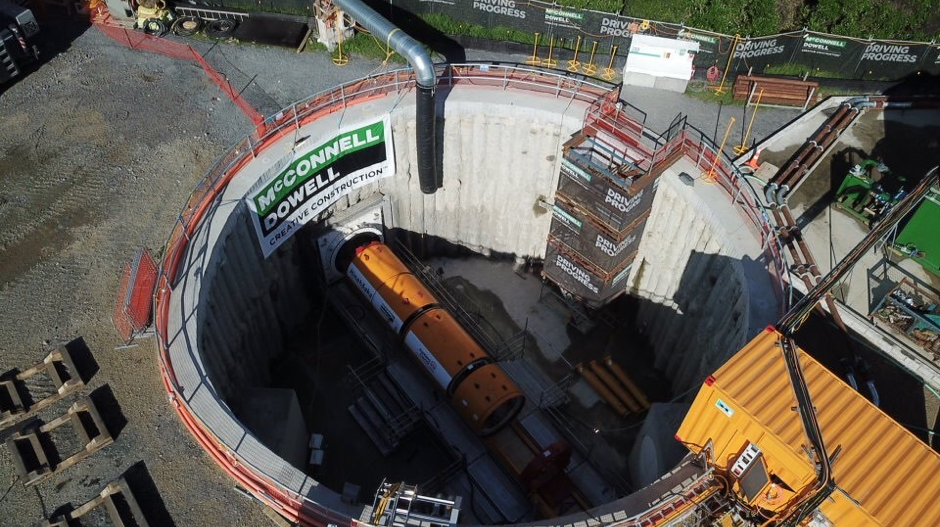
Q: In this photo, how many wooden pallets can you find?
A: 3